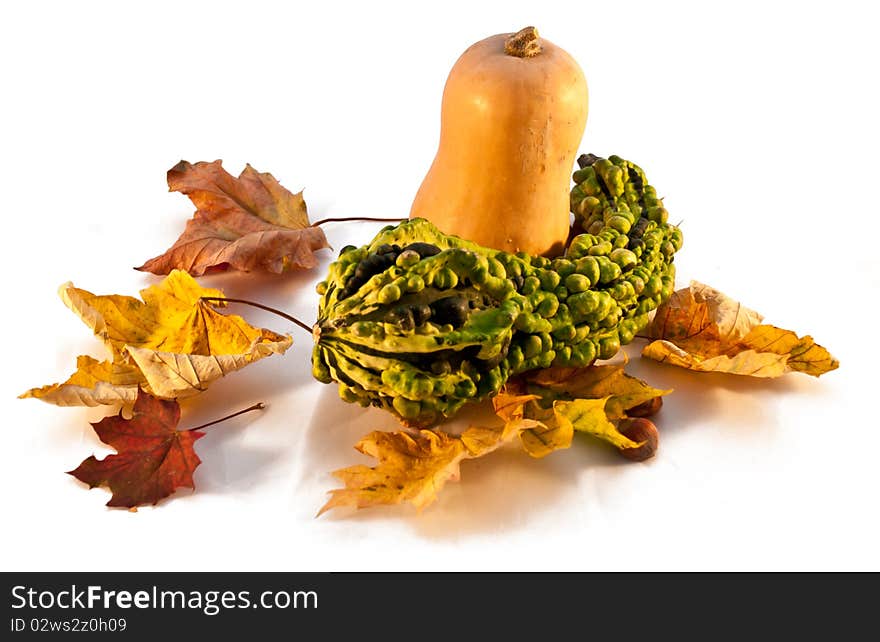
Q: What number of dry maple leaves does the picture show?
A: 6